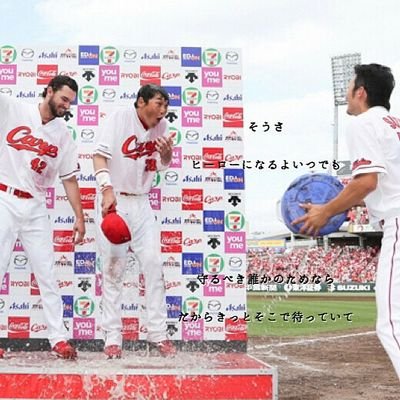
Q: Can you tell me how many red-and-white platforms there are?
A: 1